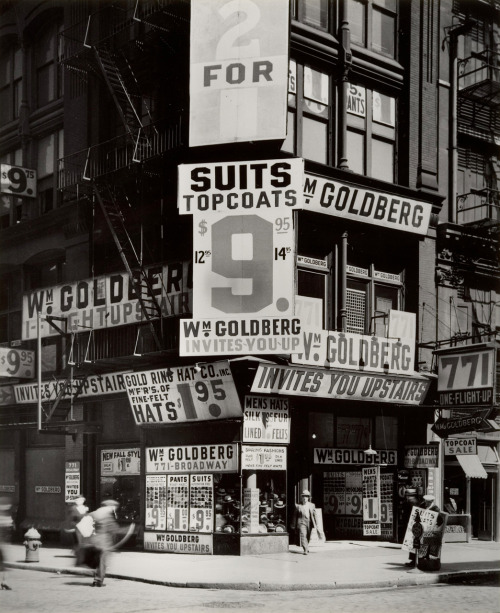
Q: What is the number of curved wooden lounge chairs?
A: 0